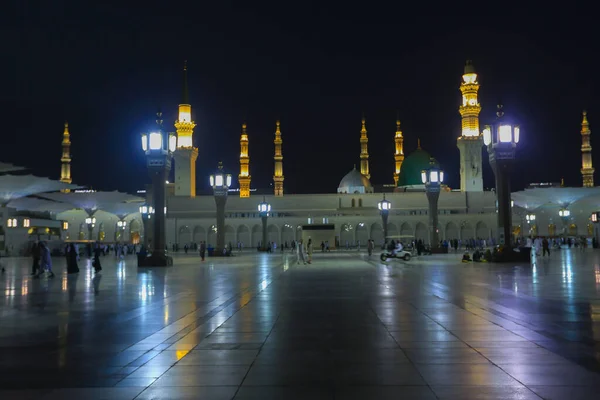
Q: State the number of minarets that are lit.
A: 8